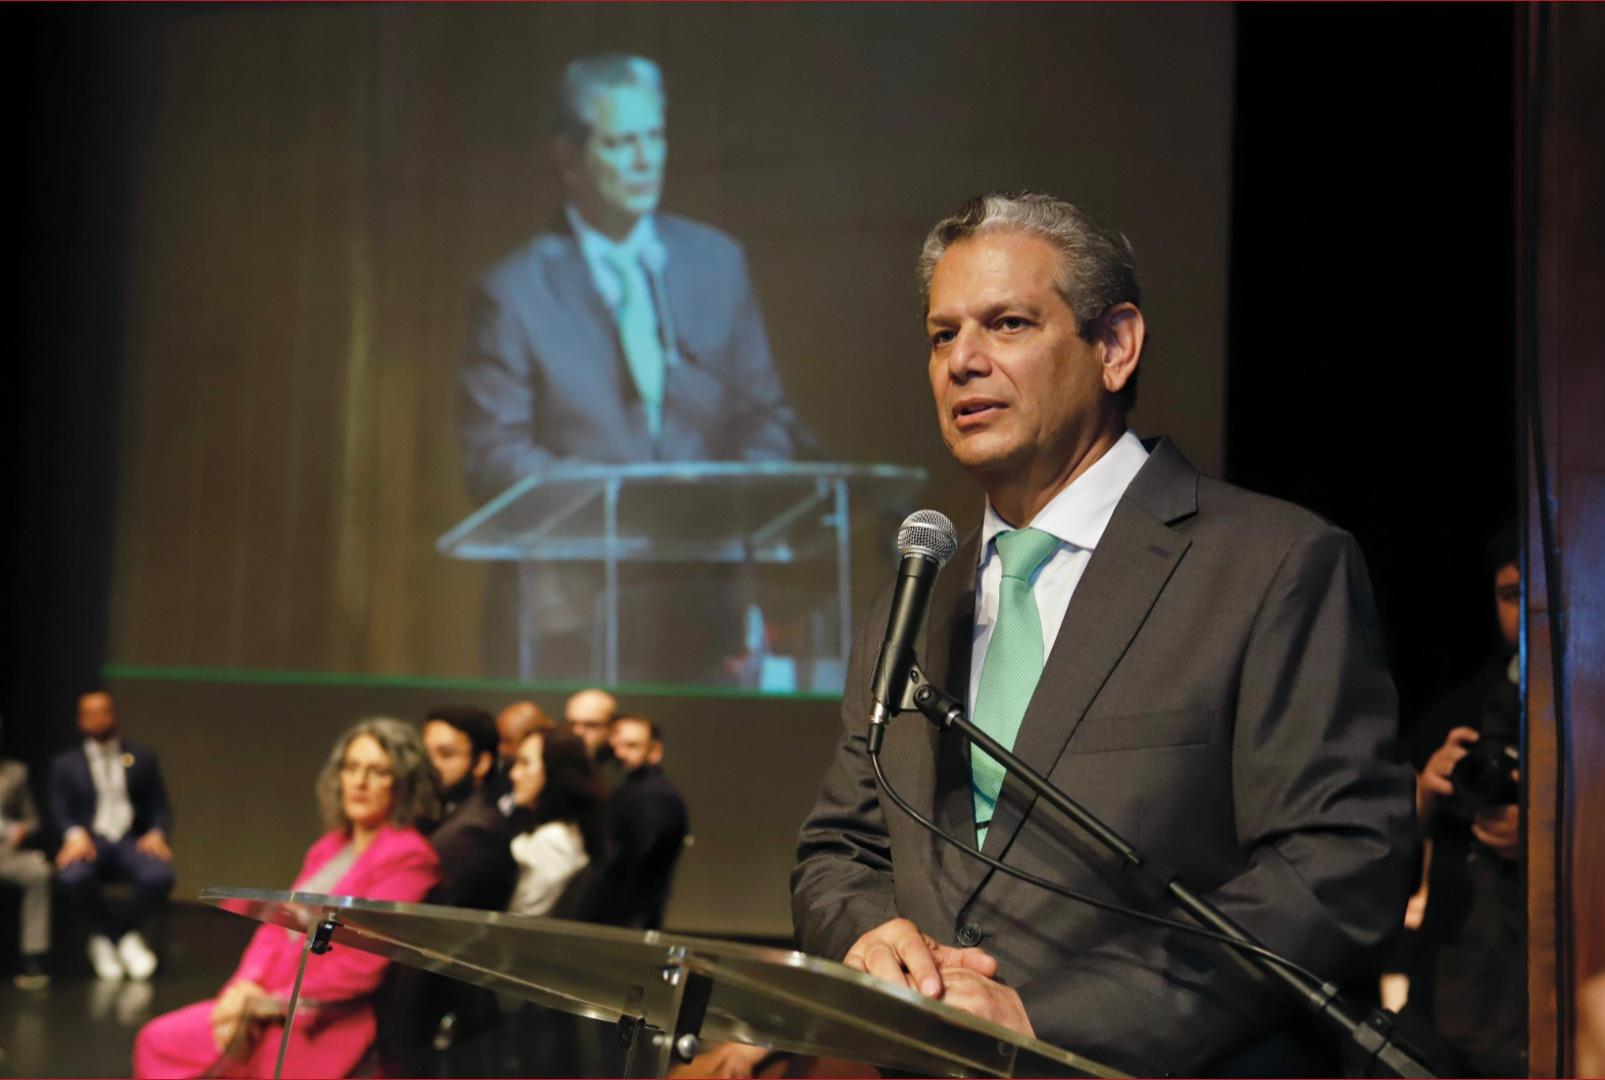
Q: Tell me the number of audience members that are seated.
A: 8